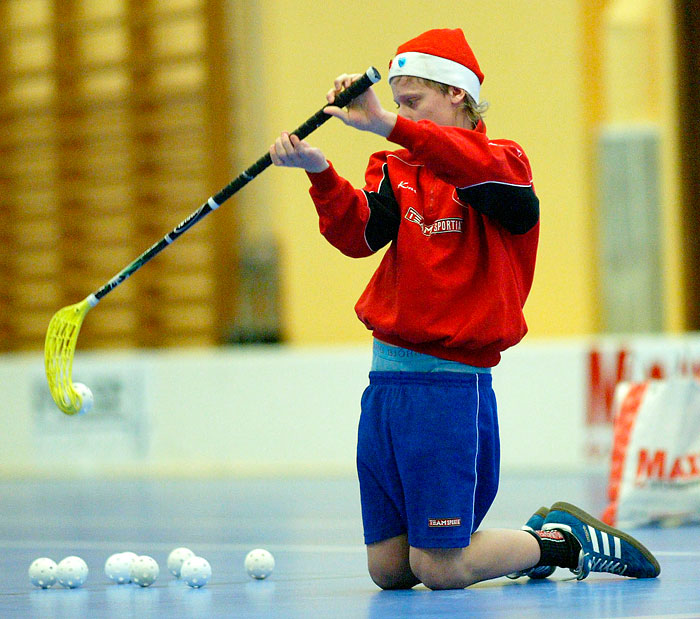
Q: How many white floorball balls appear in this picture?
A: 9